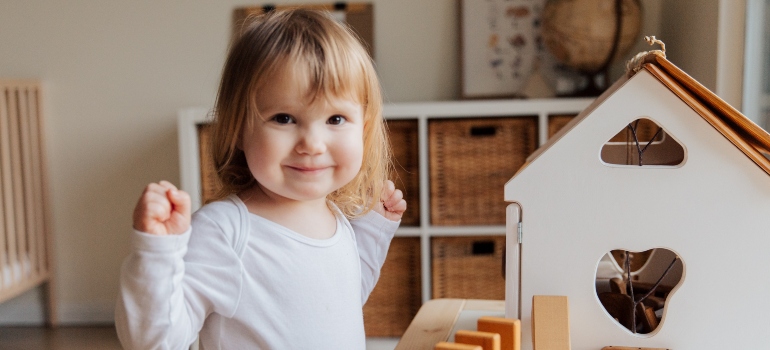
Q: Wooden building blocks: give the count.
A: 4